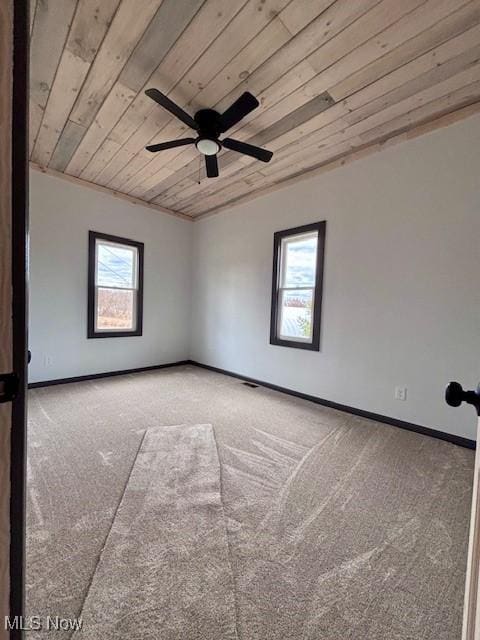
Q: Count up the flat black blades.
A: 5